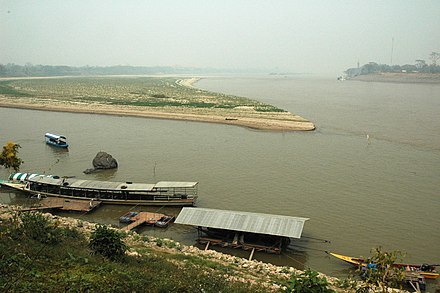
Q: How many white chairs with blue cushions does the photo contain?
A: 0